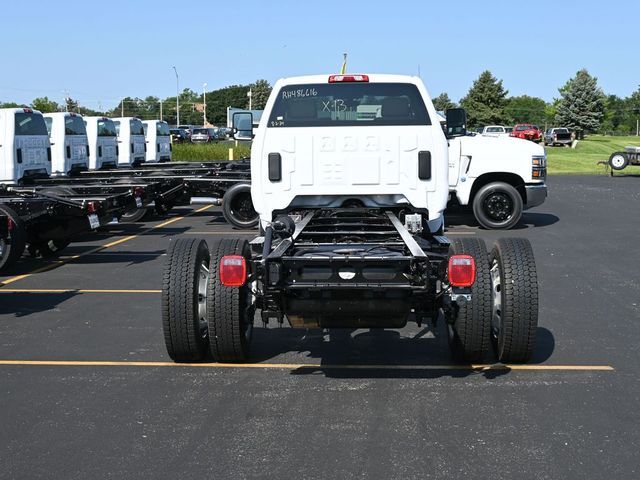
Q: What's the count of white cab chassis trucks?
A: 7